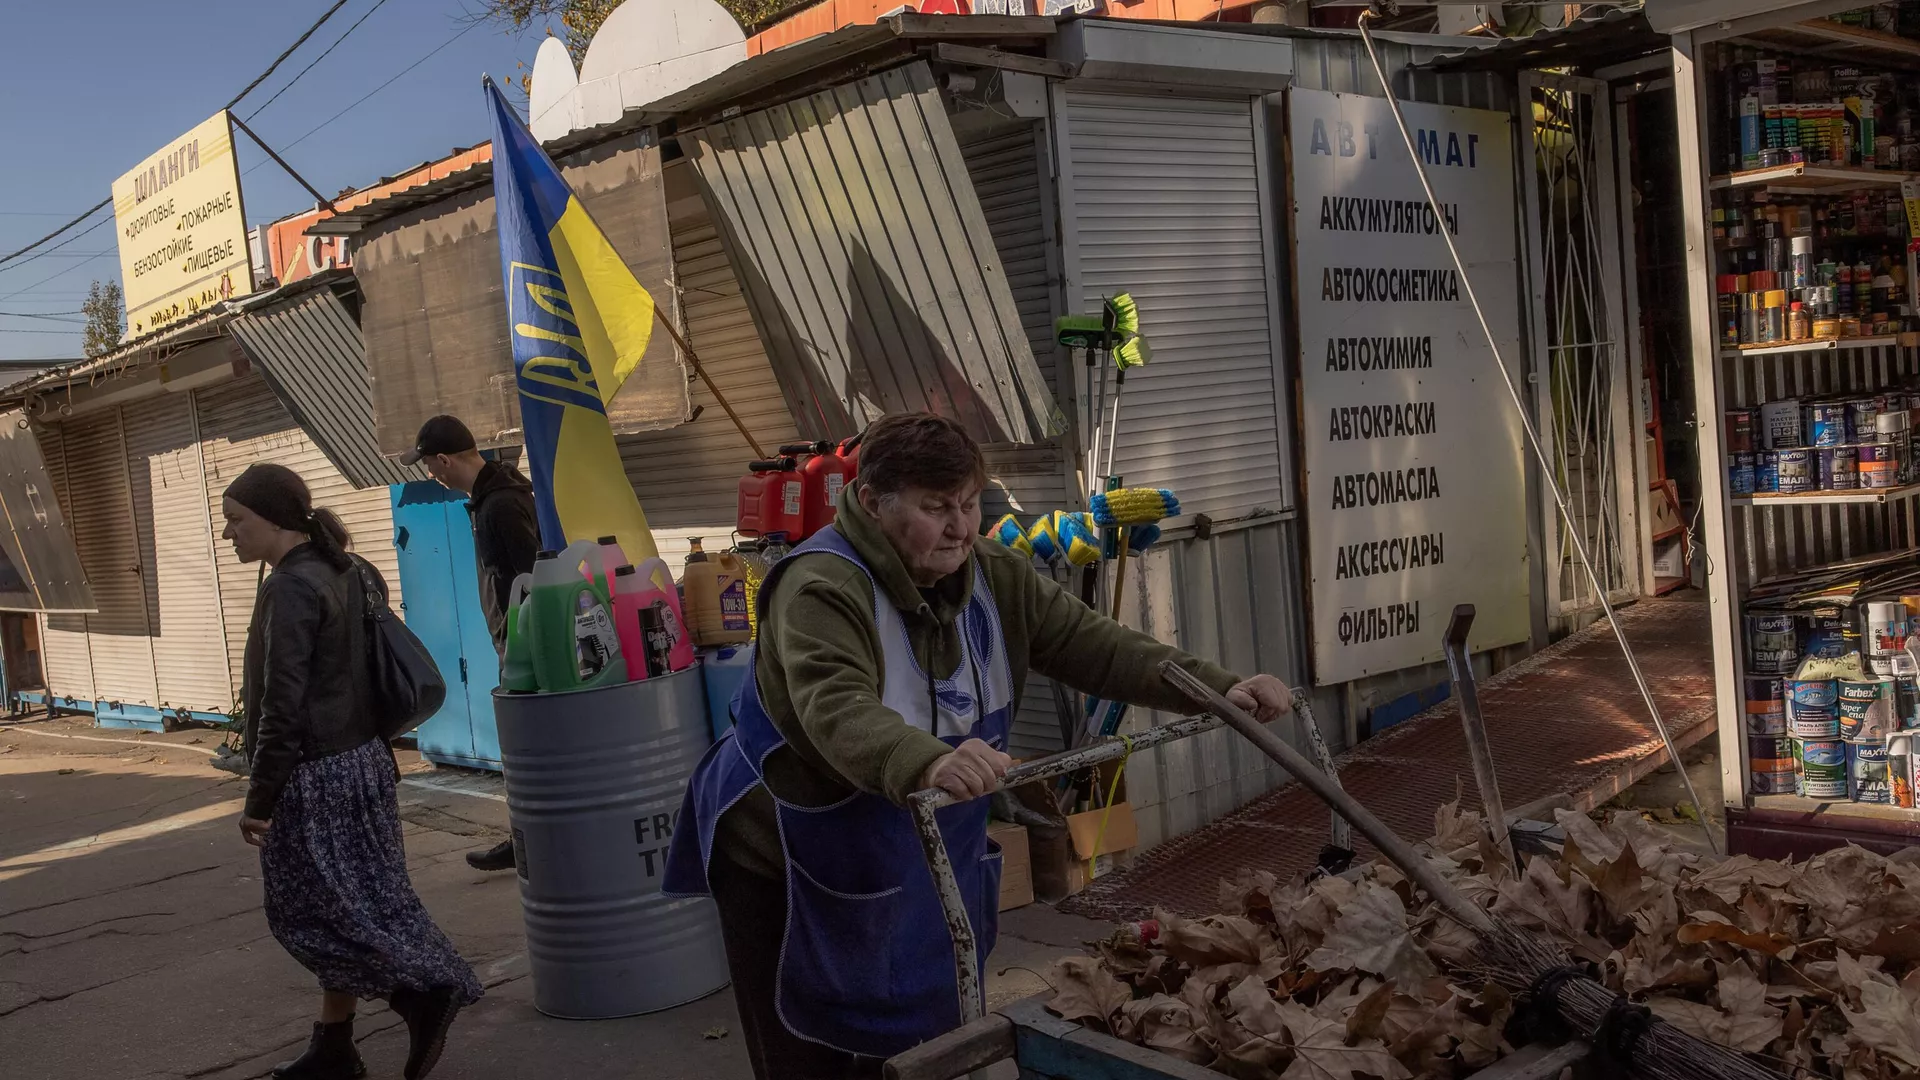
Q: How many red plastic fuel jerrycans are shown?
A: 3